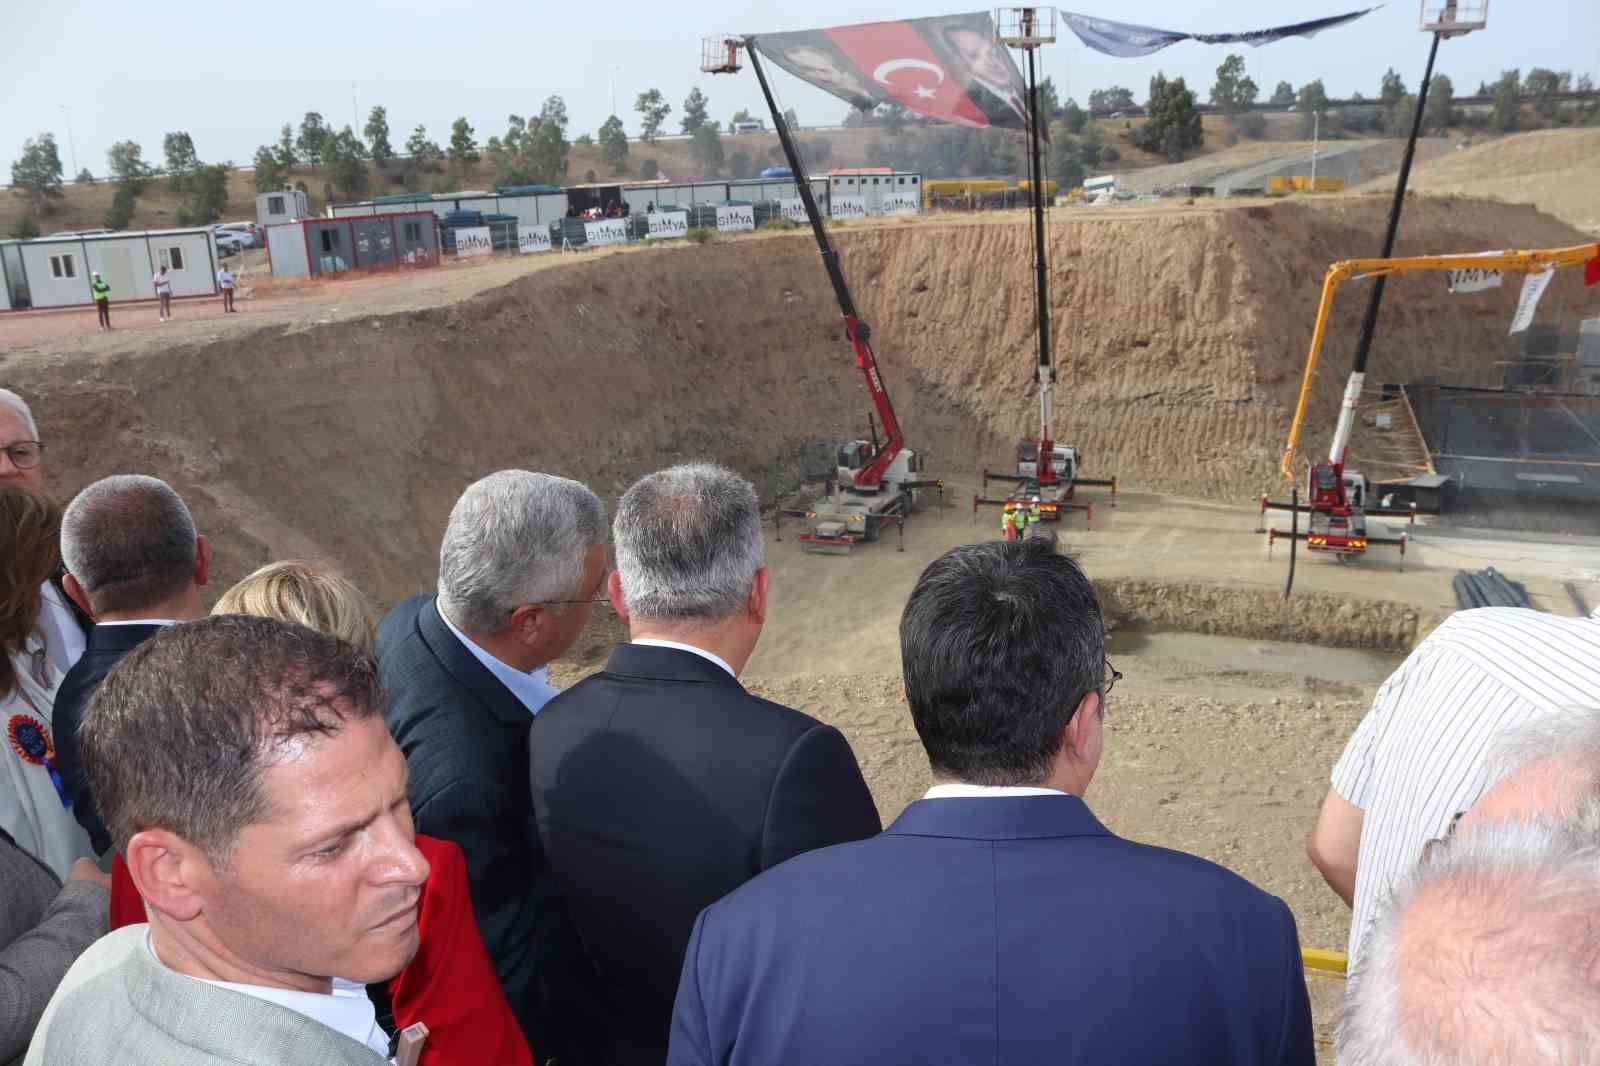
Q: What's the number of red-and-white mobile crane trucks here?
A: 3